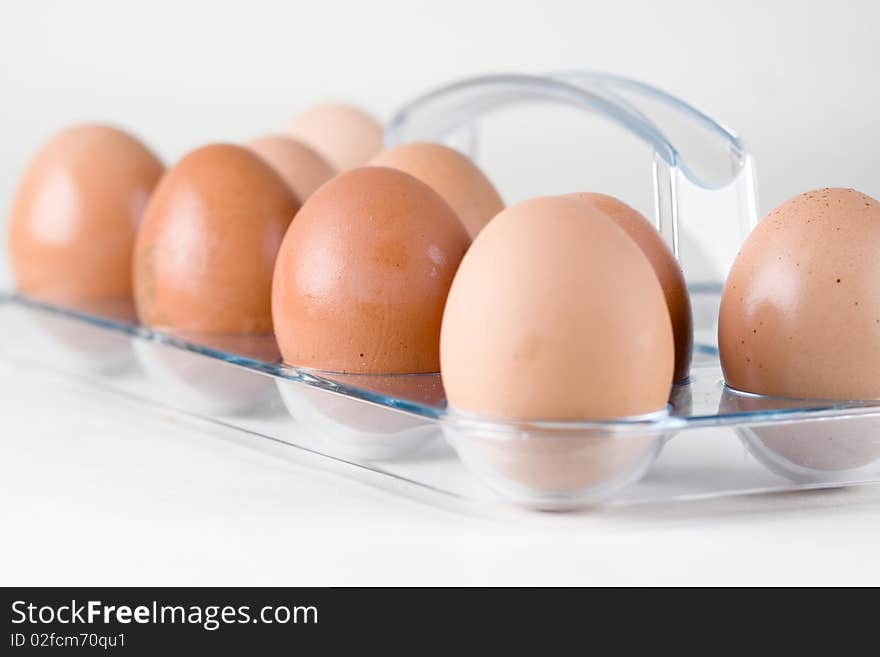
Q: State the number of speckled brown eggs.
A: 1